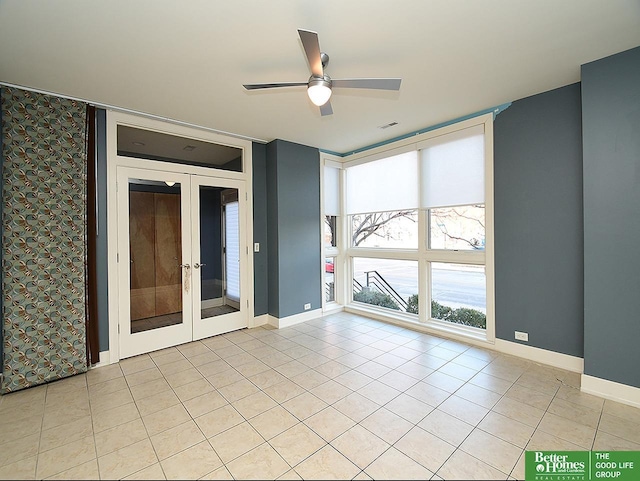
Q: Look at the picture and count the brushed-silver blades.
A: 4